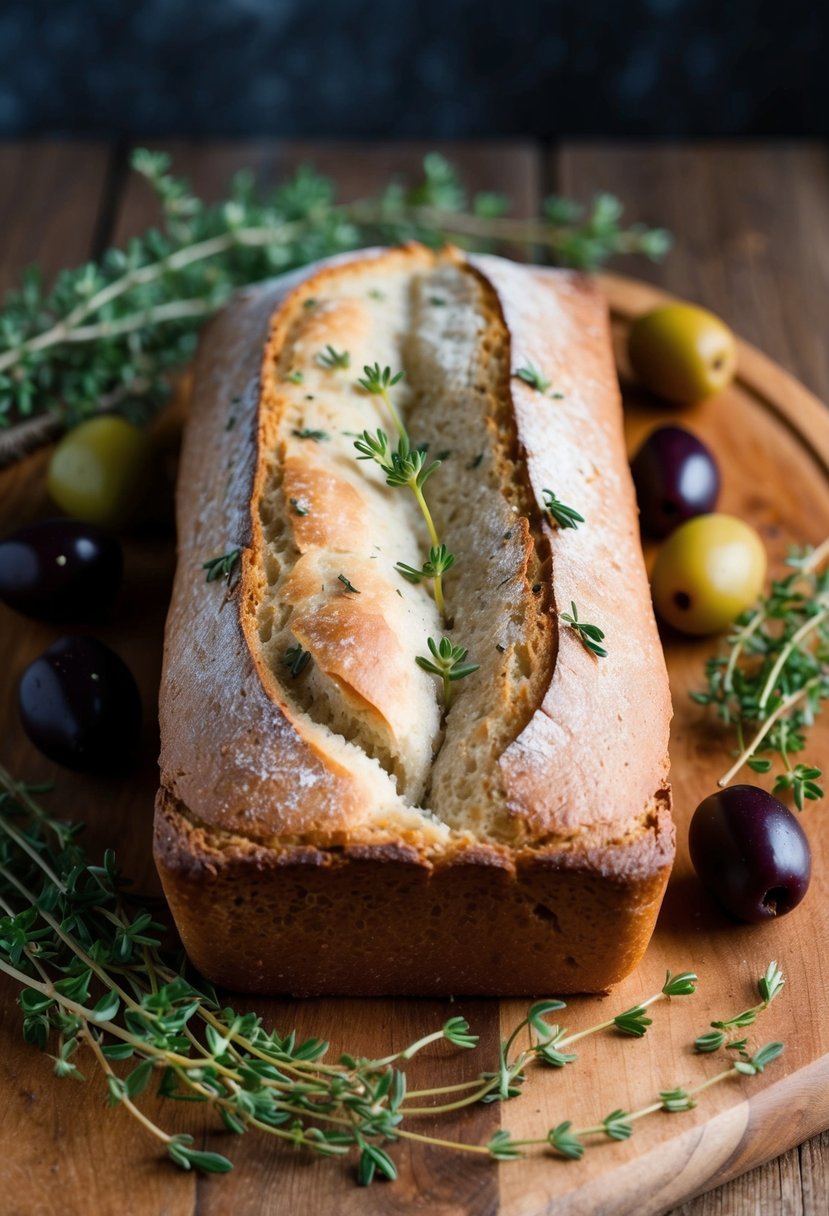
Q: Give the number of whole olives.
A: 7